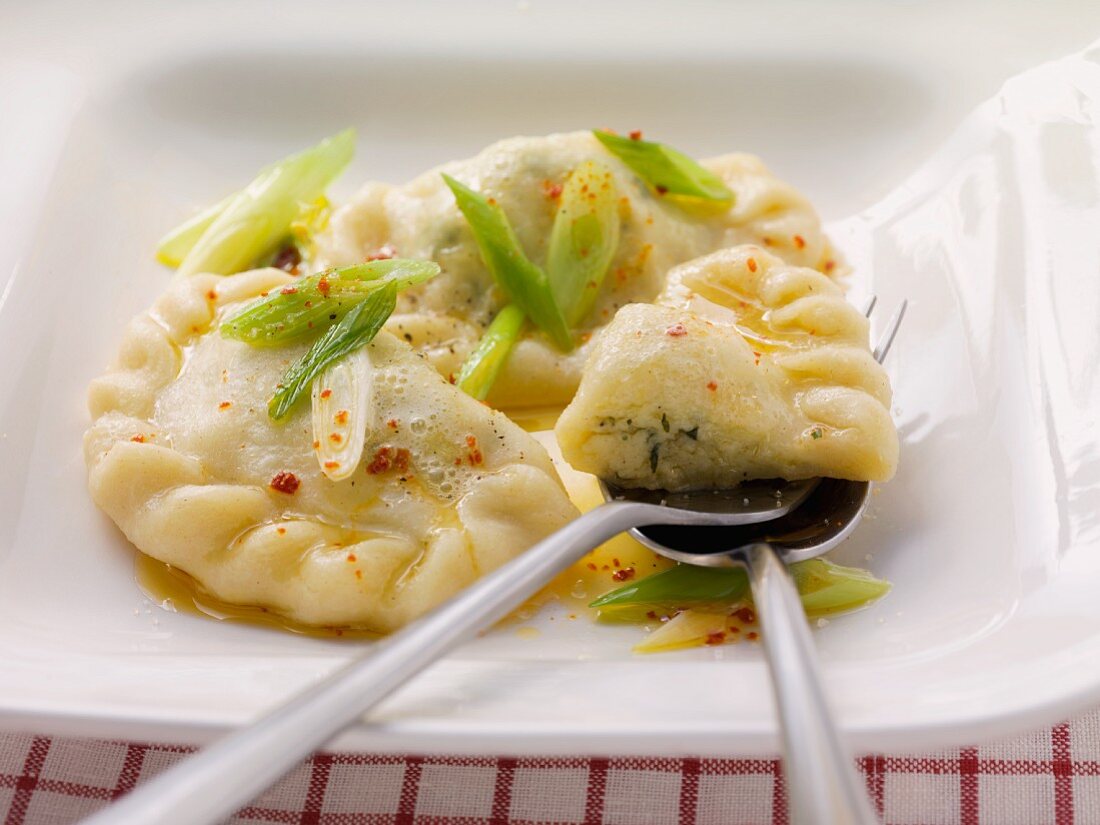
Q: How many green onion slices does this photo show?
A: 12